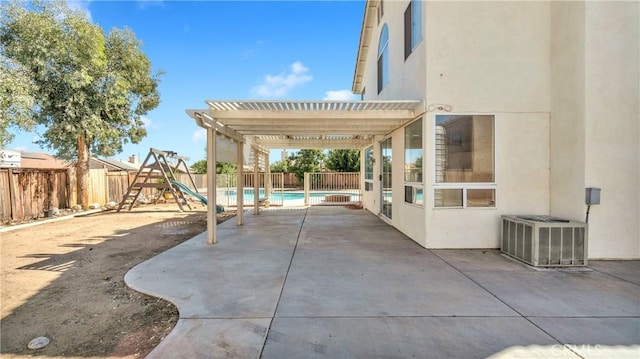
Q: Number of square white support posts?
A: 4